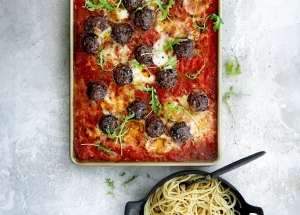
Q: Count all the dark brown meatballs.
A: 15